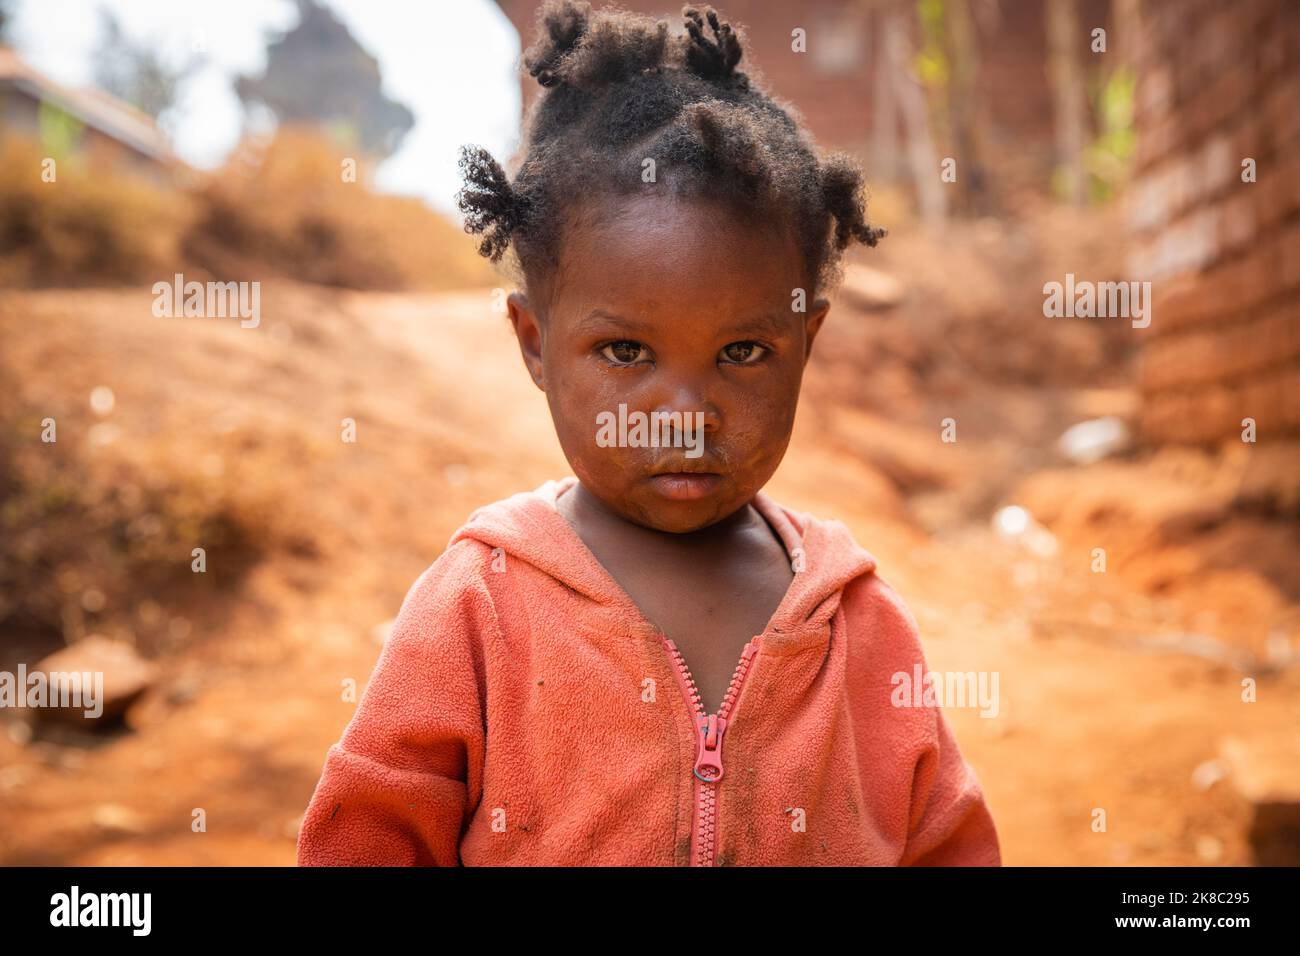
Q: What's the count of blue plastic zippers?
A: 0